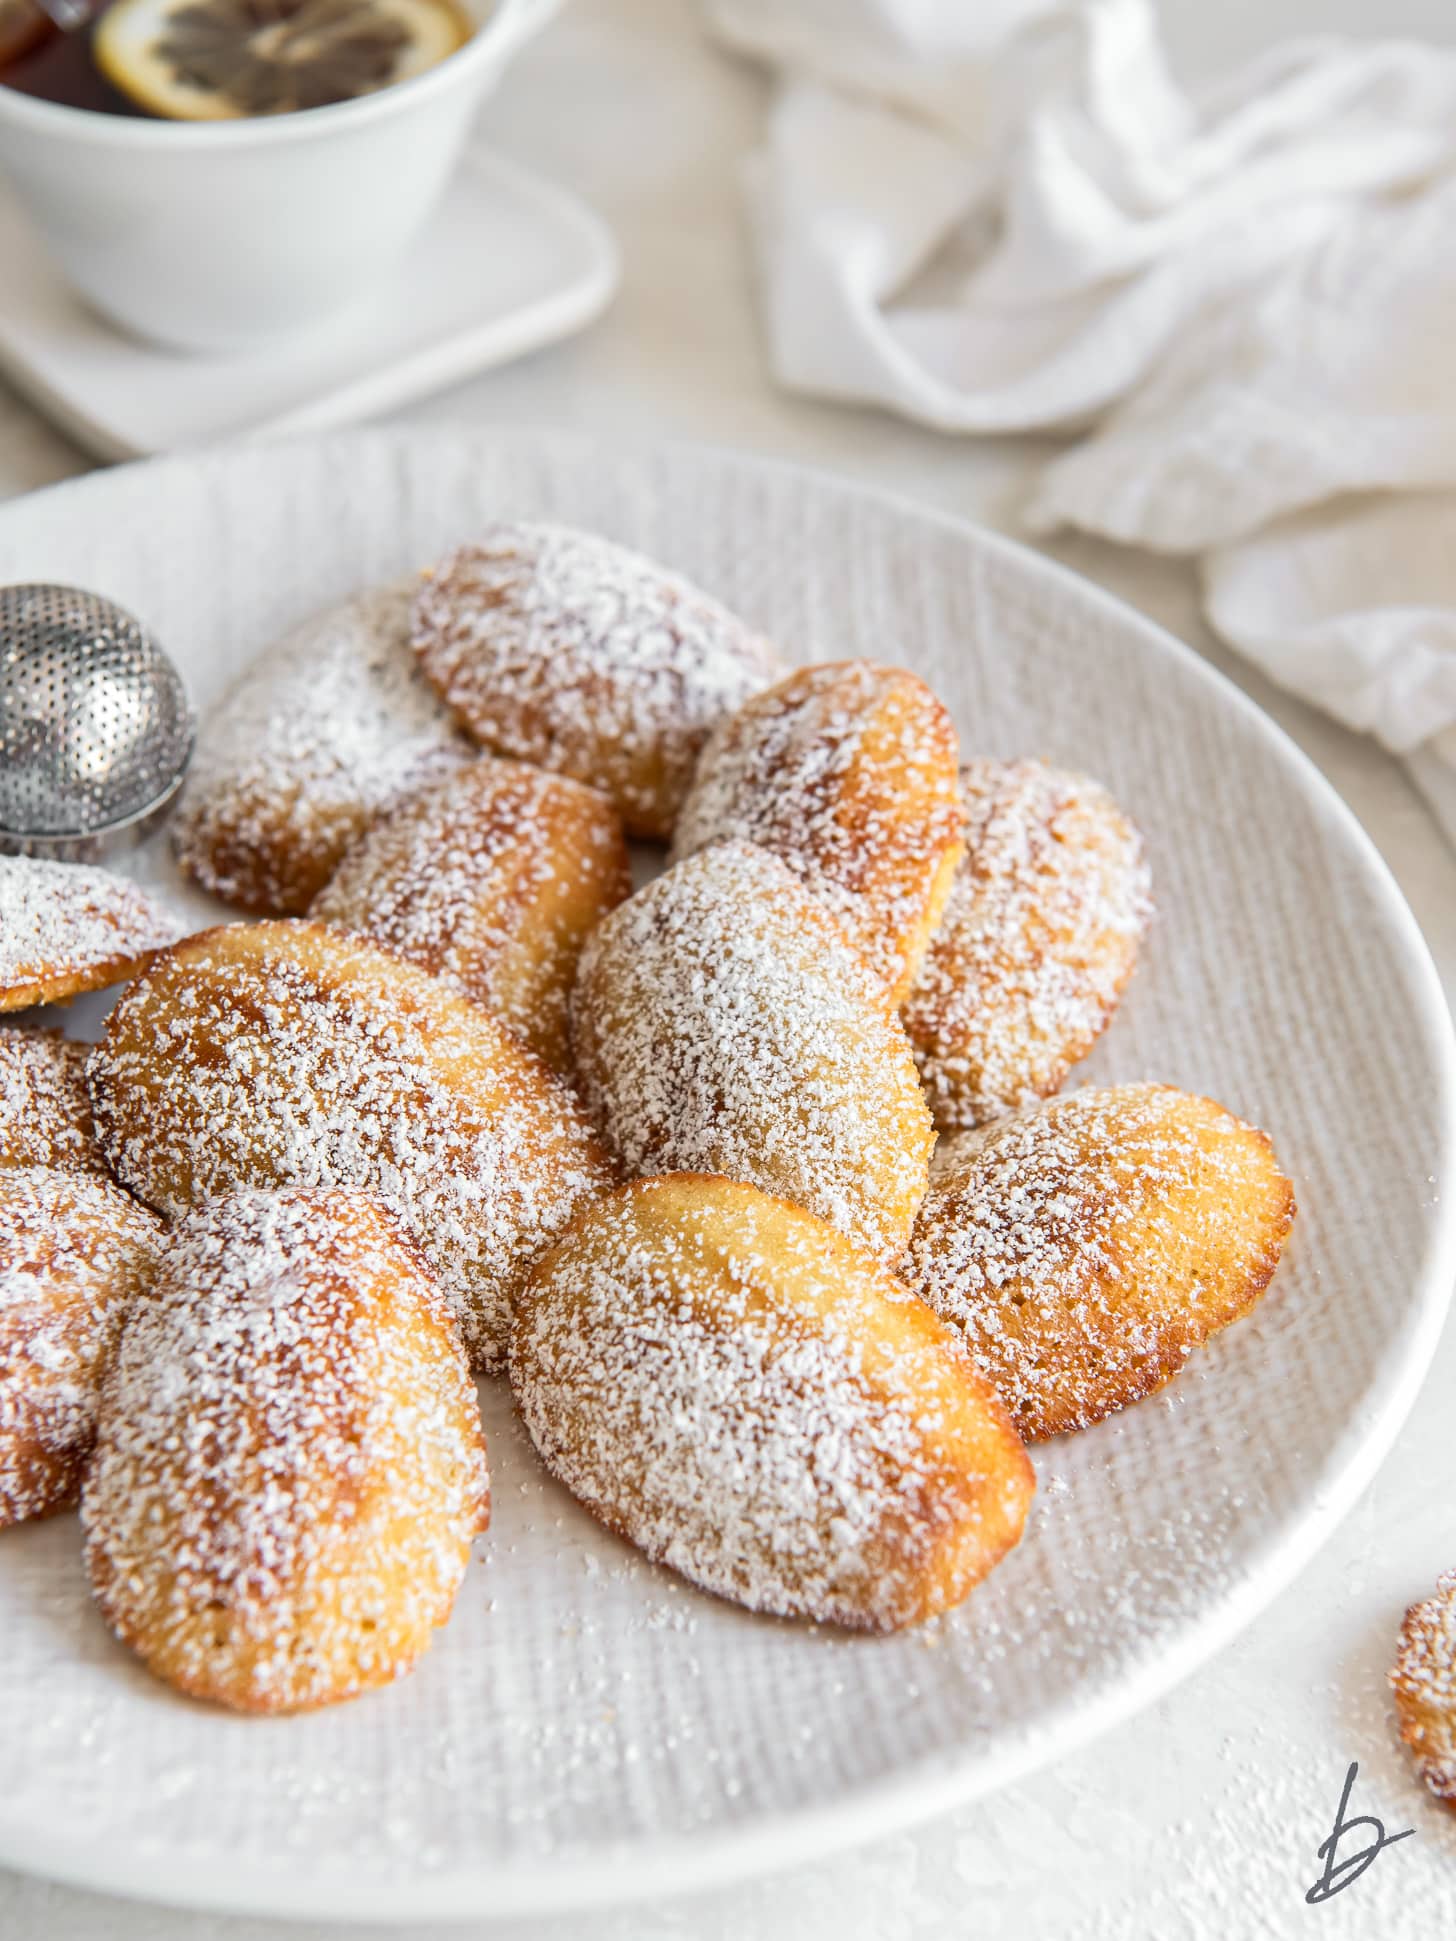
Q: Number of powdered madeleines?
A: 14